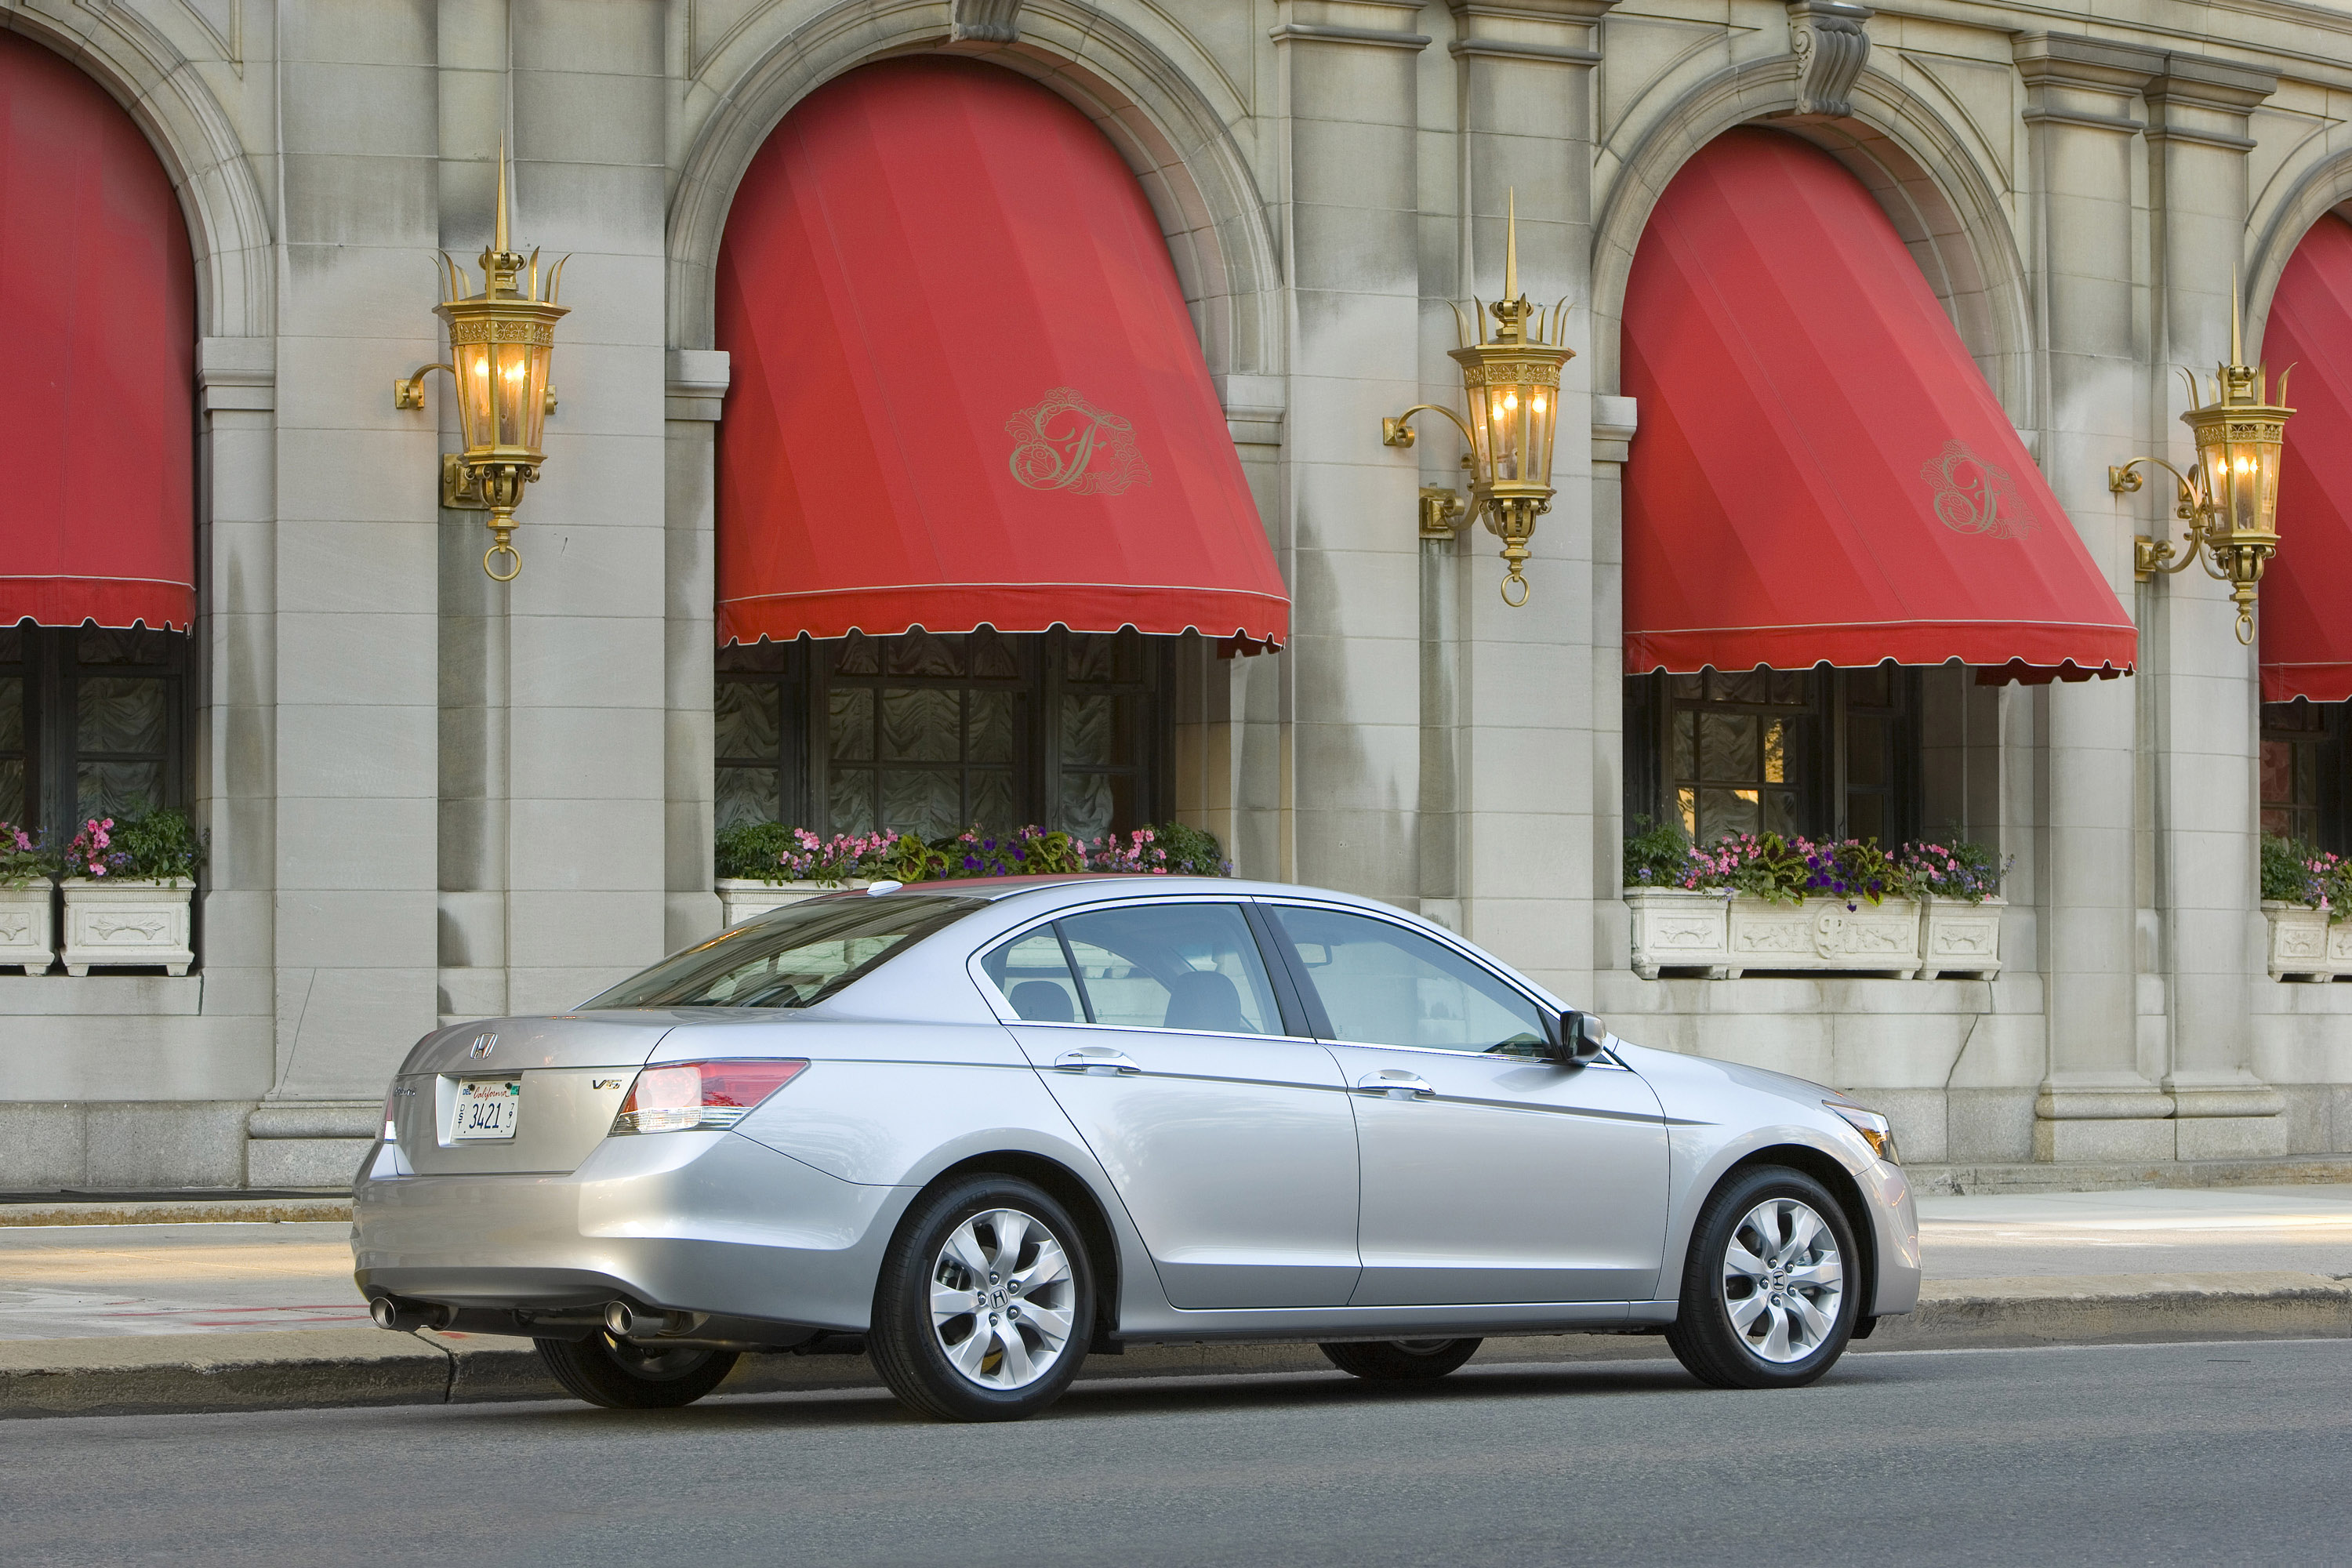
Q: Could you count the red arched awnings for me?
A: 4